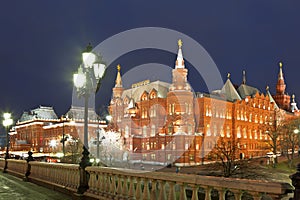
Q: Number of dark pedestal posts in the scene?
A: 4